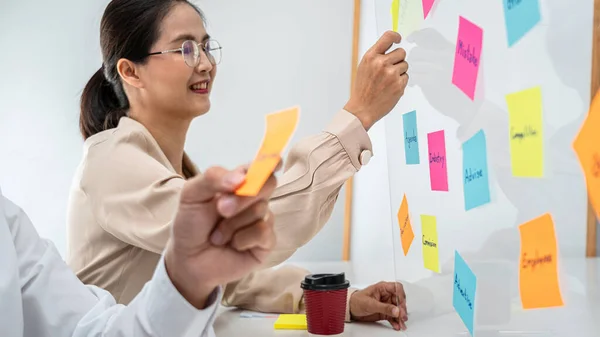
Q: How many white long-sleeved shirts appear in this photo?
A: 1